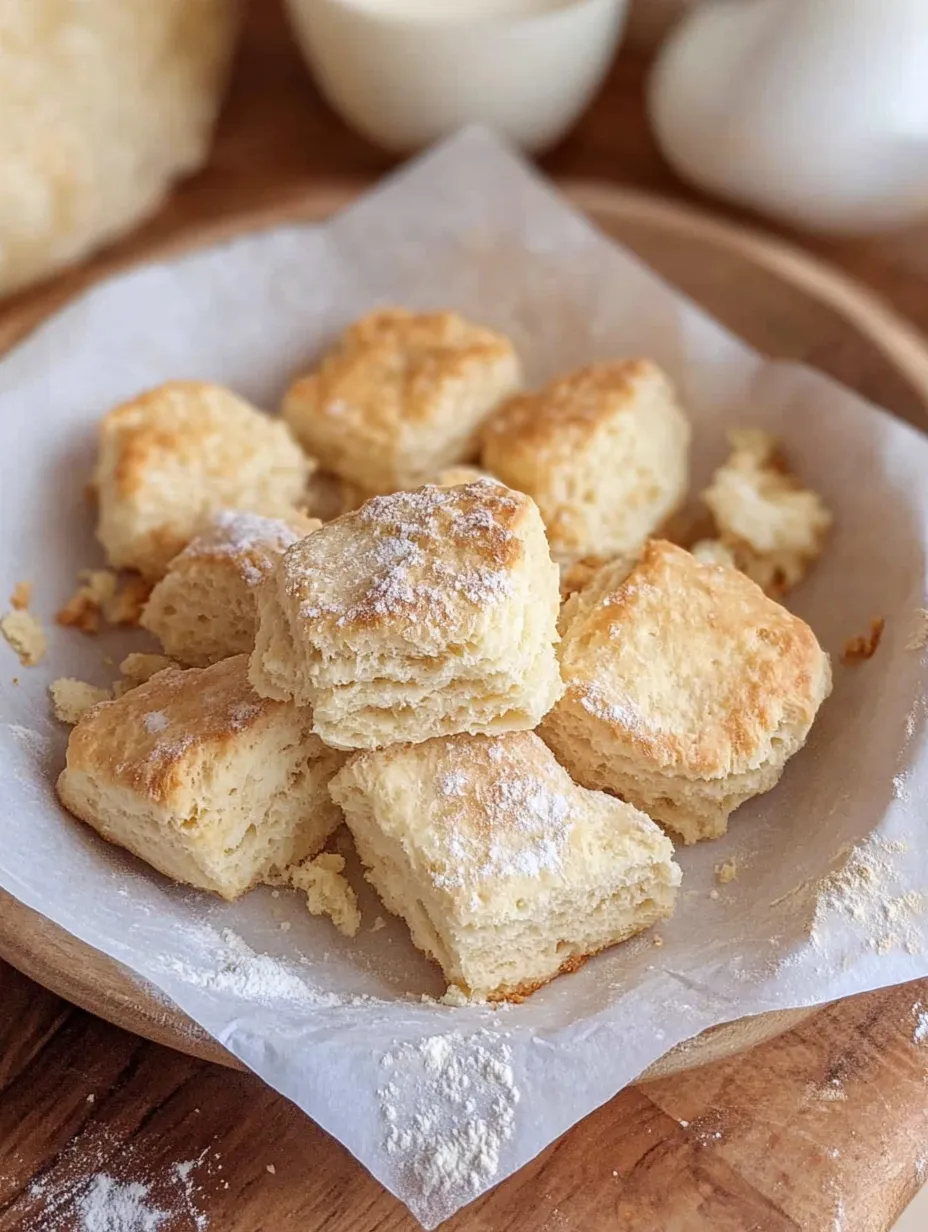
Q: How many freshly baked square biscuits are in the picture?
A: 8